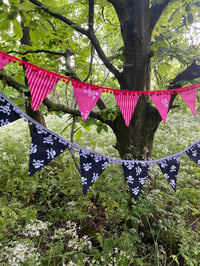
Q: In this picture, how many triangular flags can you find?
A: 12